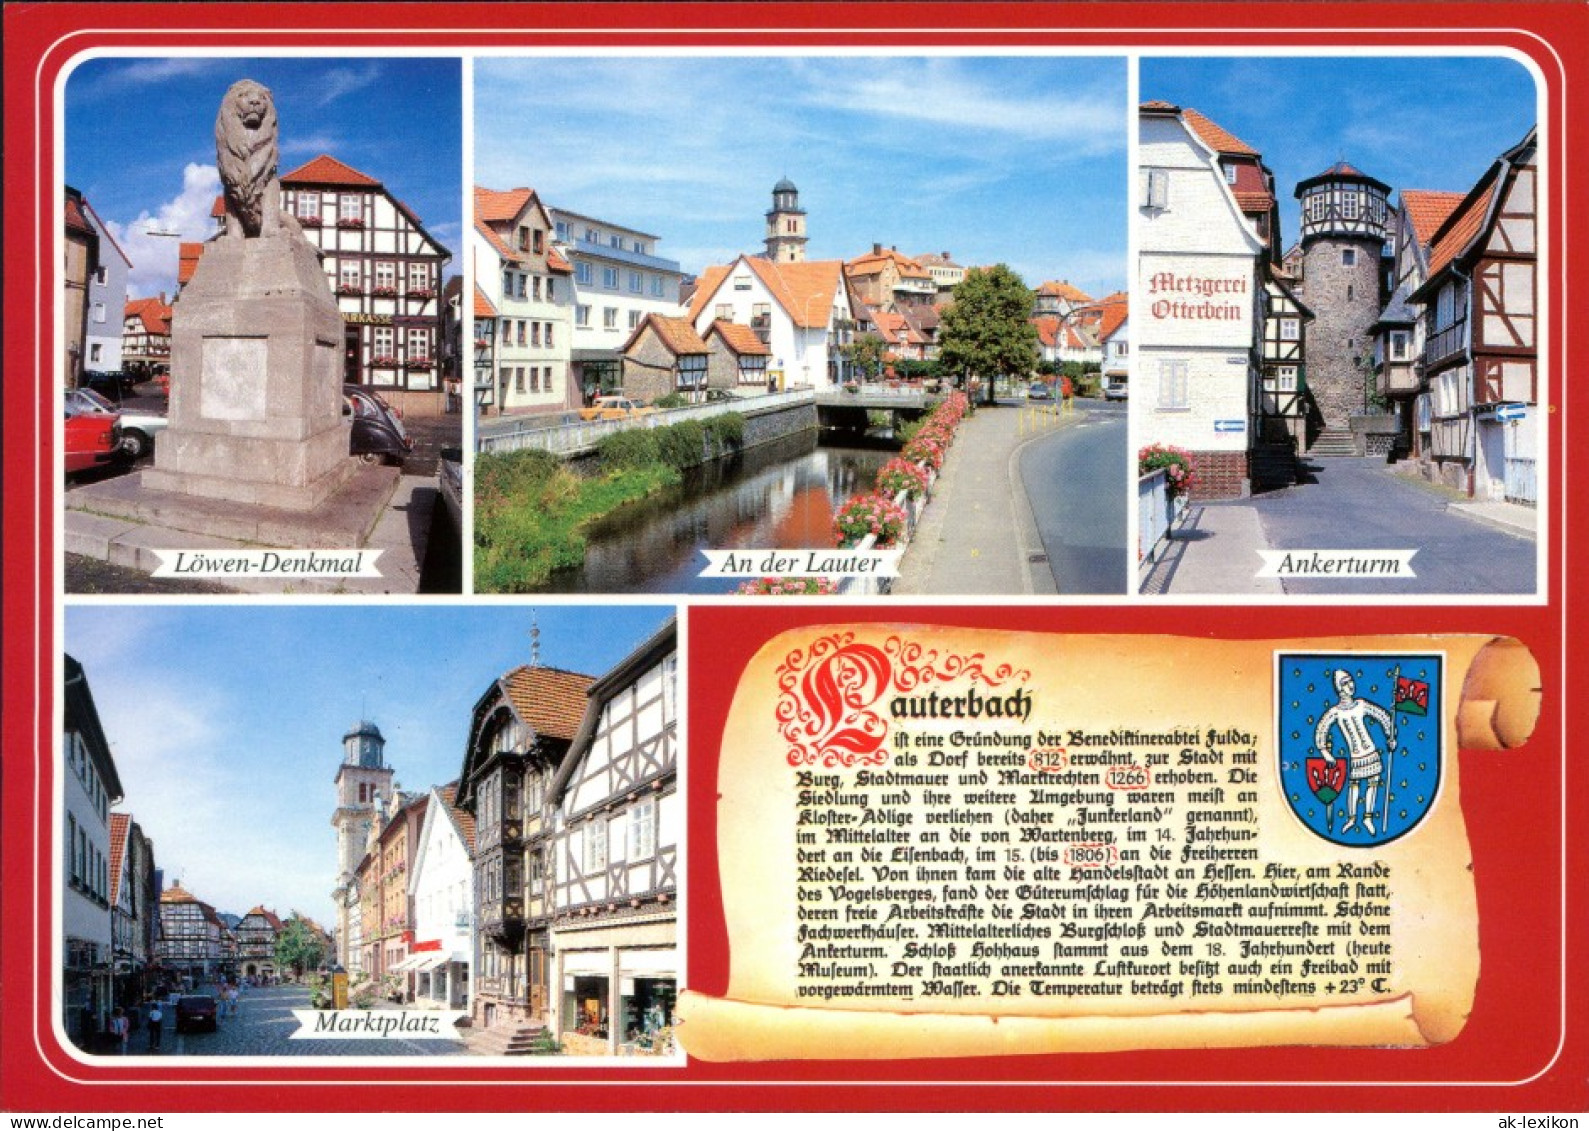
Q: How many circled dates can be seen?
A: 3